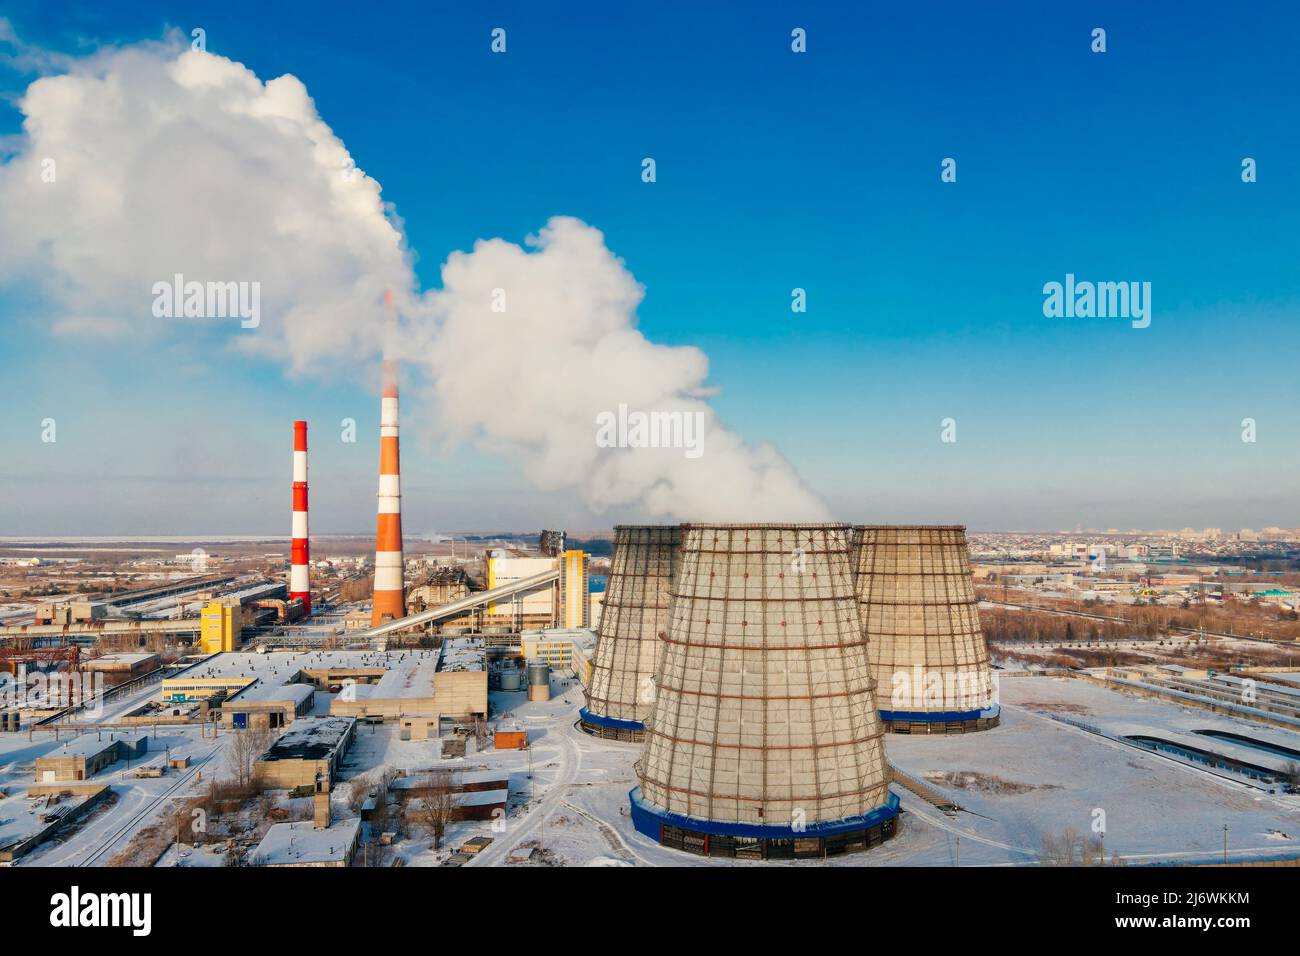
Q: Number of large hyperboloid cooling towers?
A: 3